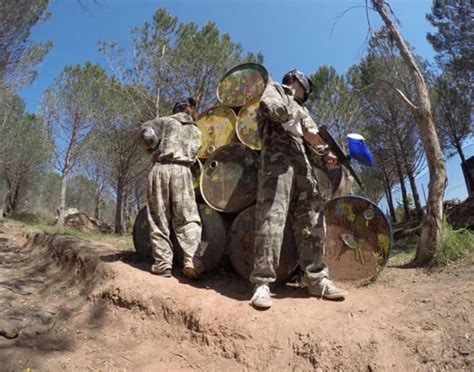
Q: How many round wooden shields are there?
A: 0